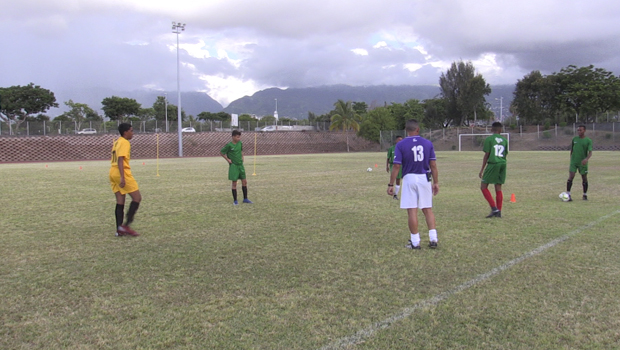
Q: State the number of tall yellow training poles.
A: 2